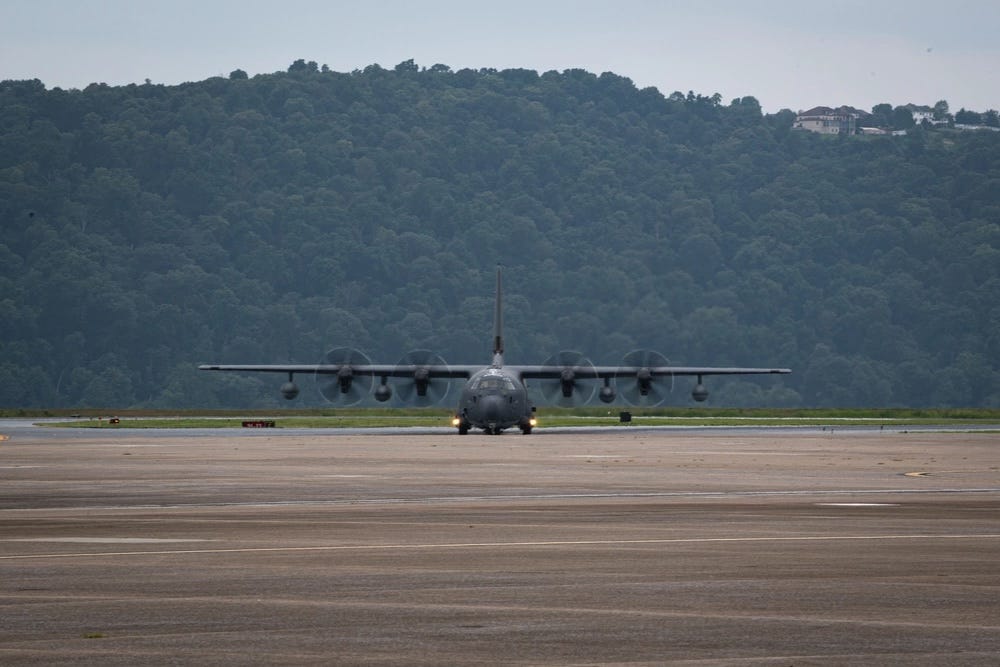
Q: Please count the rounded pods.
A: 4